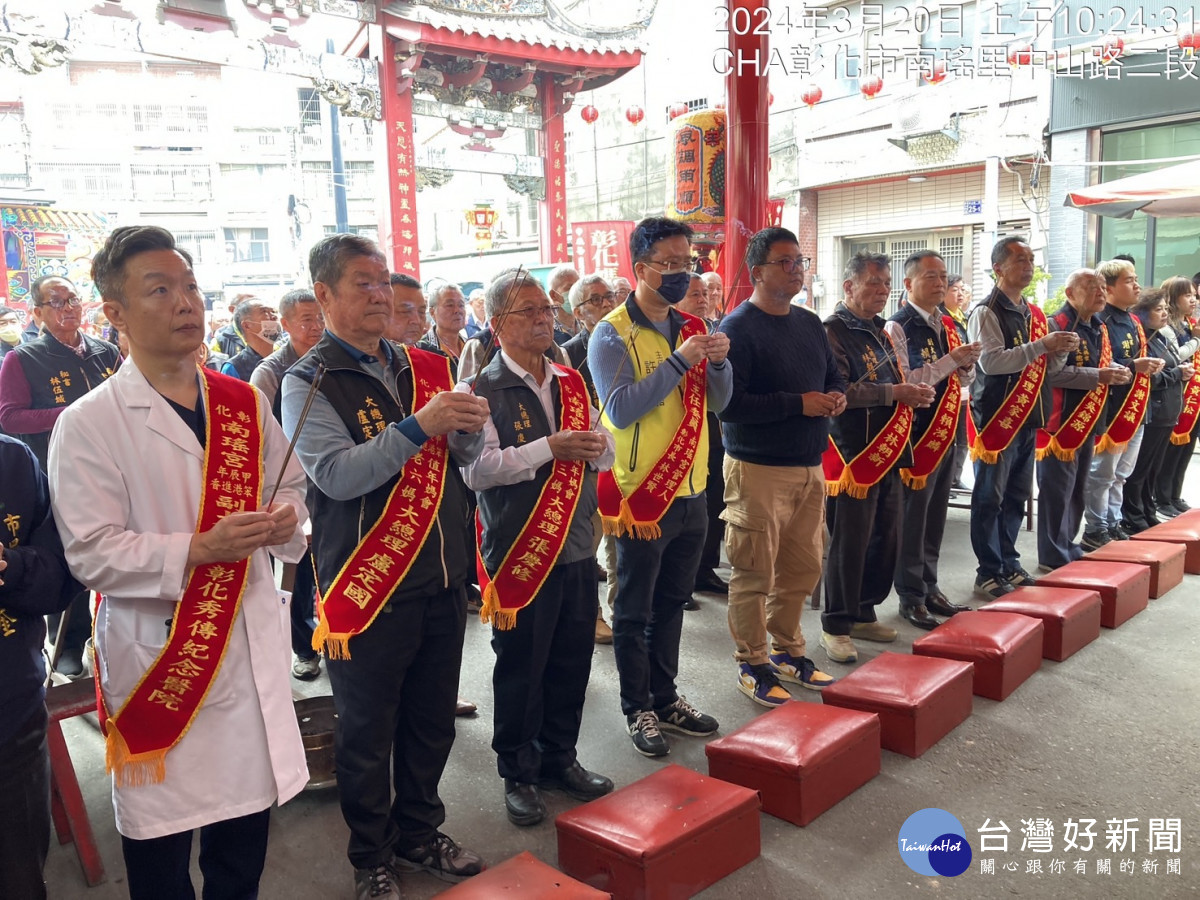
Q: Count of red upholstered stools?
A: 9